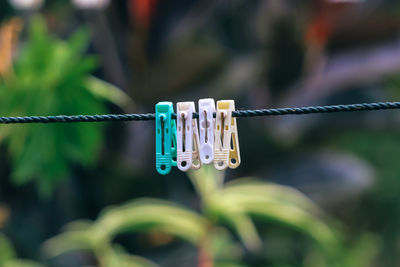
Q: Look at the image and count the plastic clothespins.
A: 4